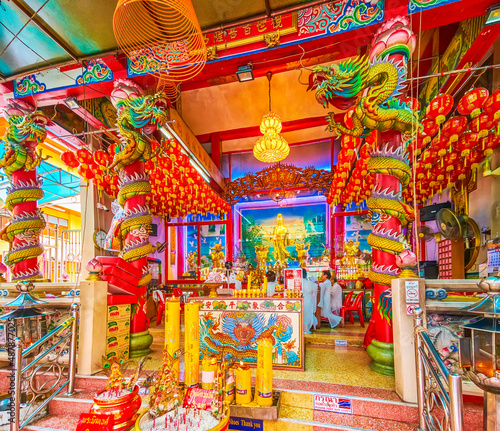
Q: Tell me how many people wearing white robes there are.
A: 3